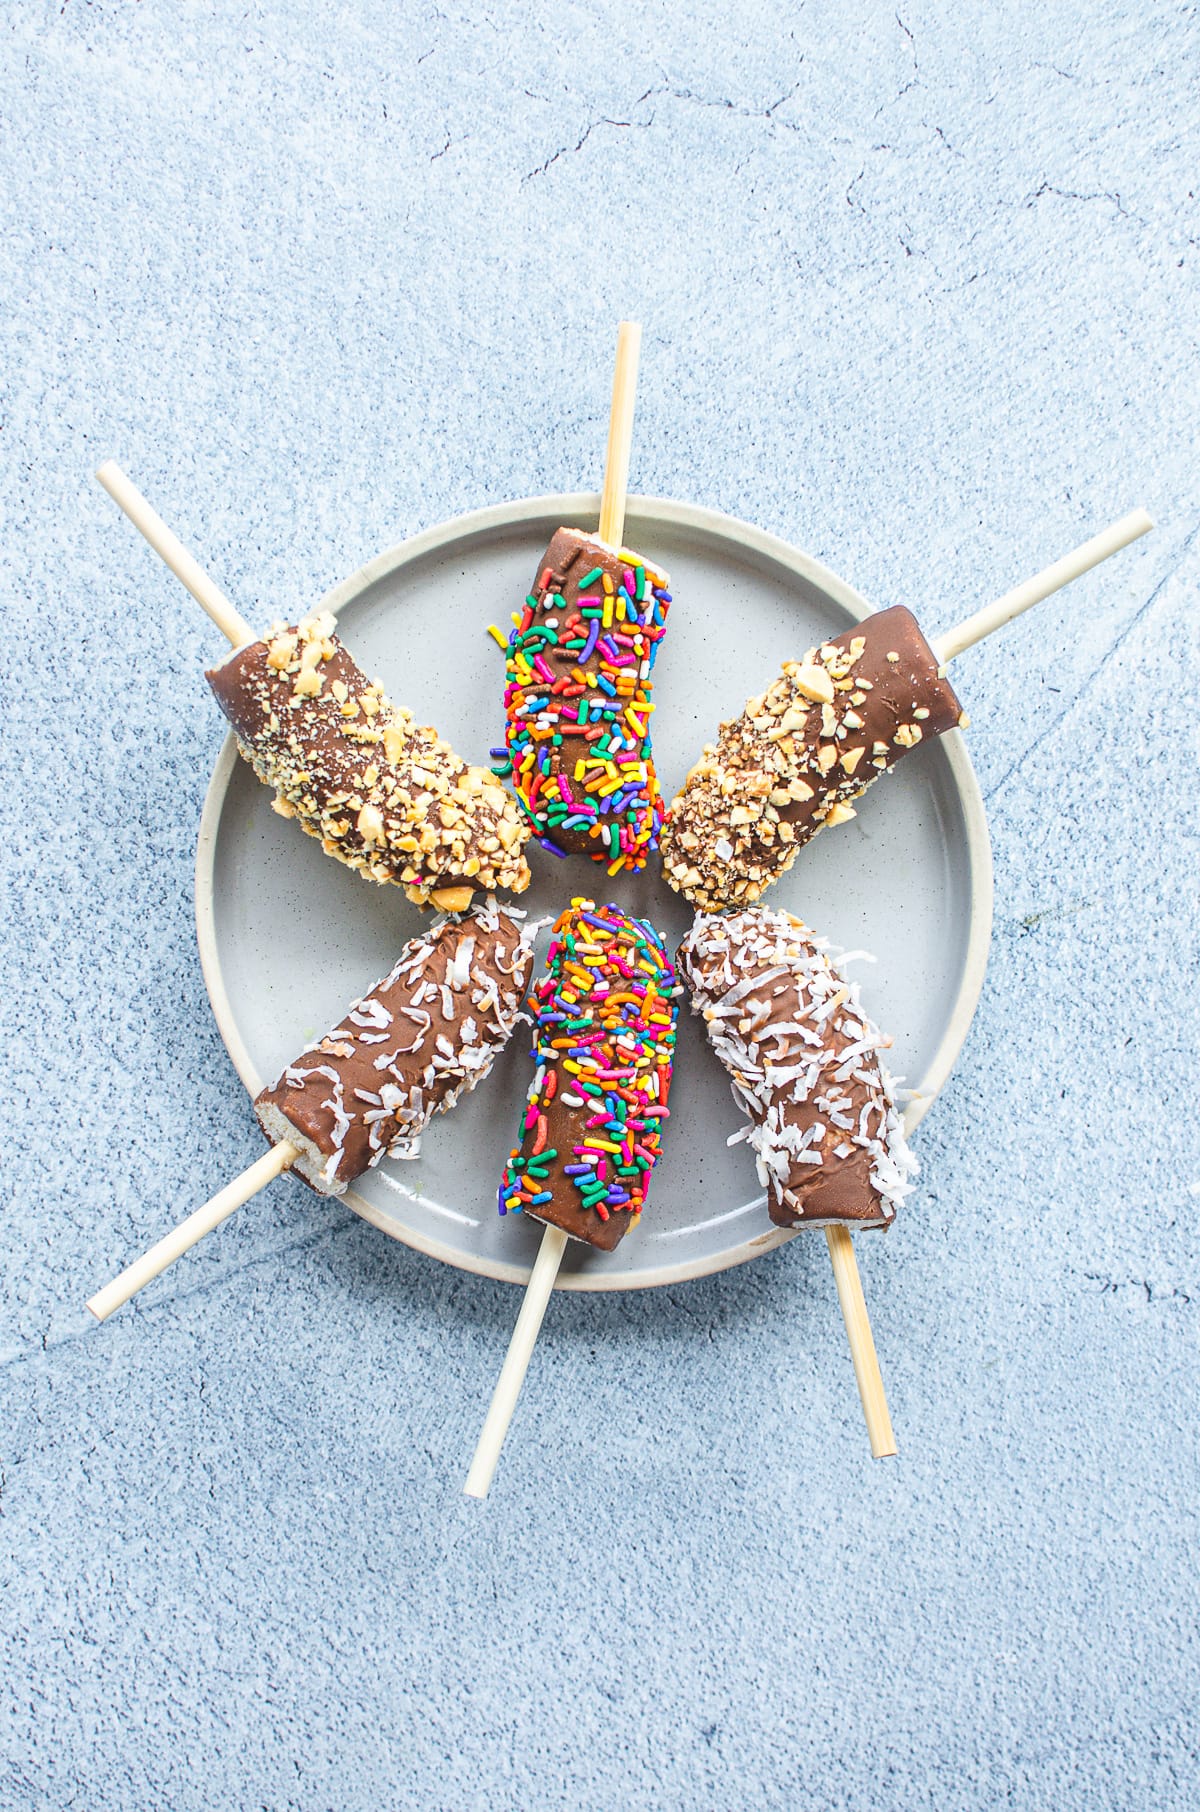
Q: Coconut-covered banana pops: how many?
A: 2